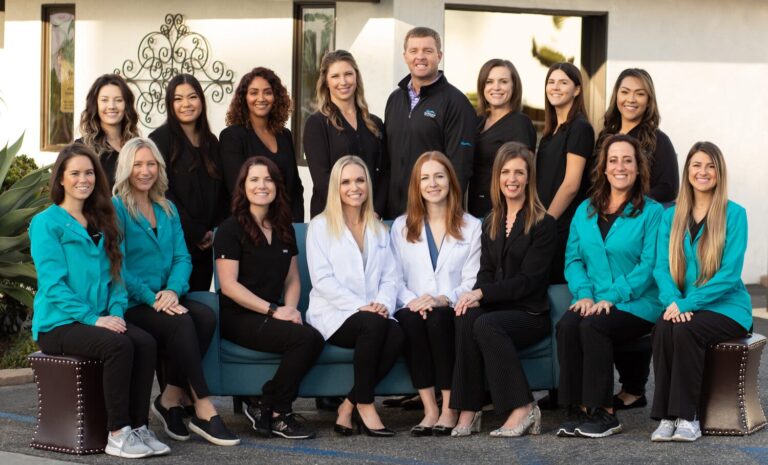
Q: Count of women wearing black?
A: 9